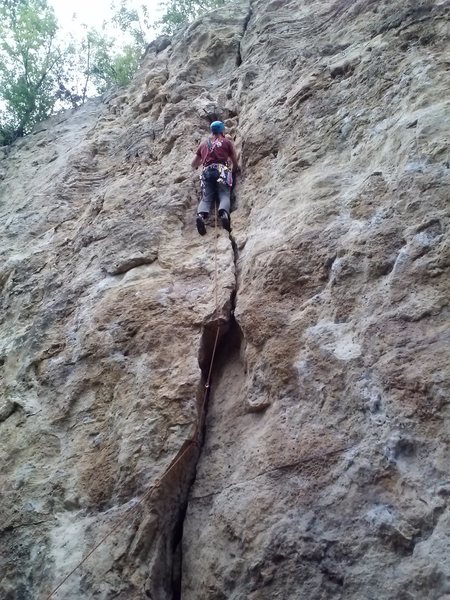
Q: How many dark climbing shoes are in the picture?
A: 2